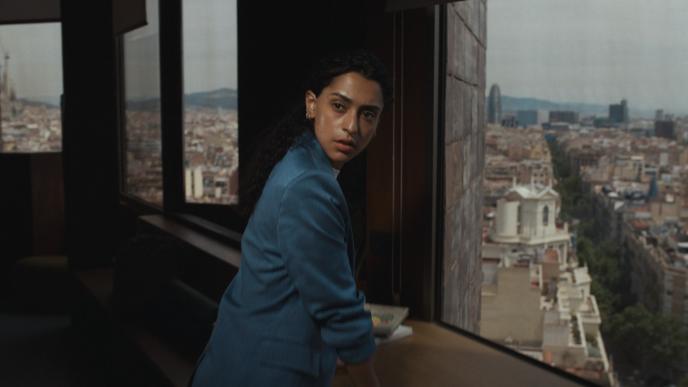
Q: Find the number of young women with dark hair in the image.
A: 1